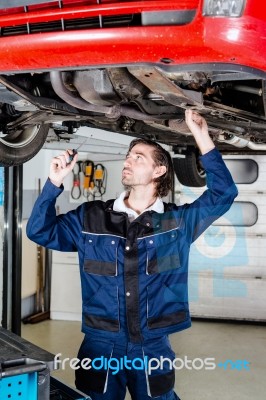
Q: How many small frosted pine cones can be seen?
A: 0